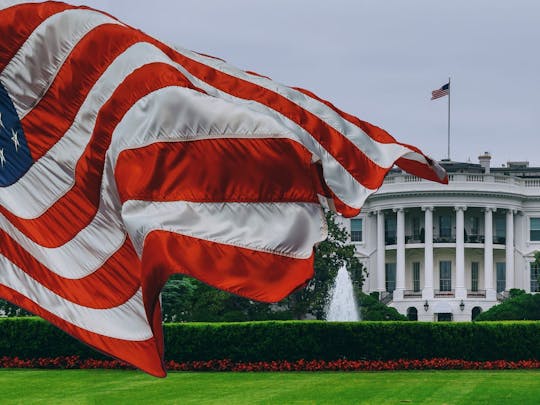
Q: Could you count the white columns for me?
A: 6